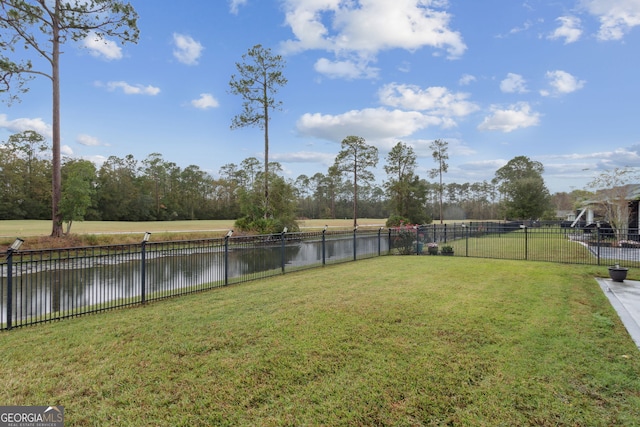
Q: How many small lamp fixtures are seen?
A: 11